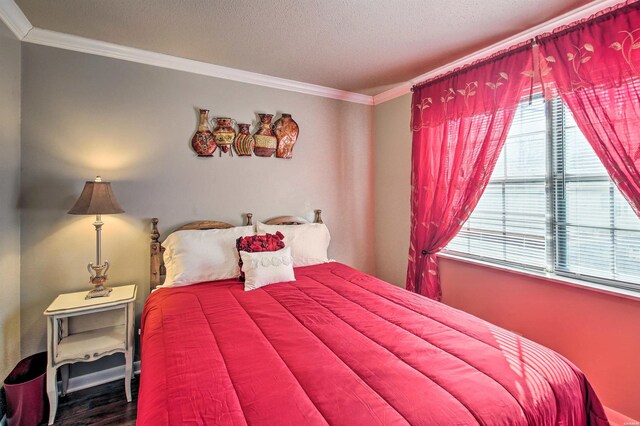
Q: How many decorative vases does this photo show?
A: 5